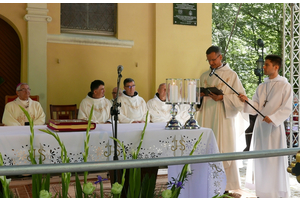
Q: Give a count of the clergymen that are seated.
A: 5